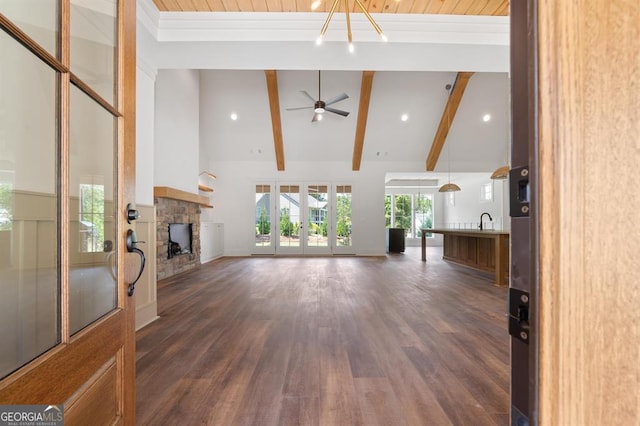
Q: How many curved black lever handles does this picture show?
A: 1